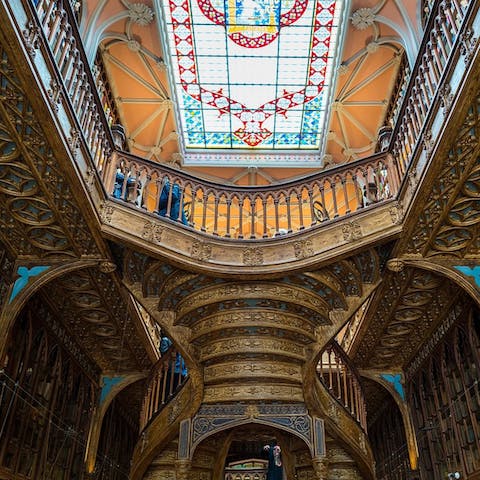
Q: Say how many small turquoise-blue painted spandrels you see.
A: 4